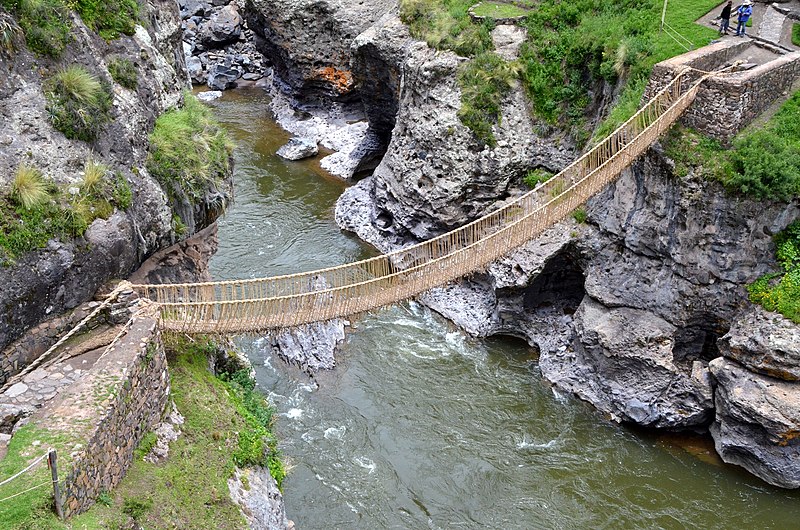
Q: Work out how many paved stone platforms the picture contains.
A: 2